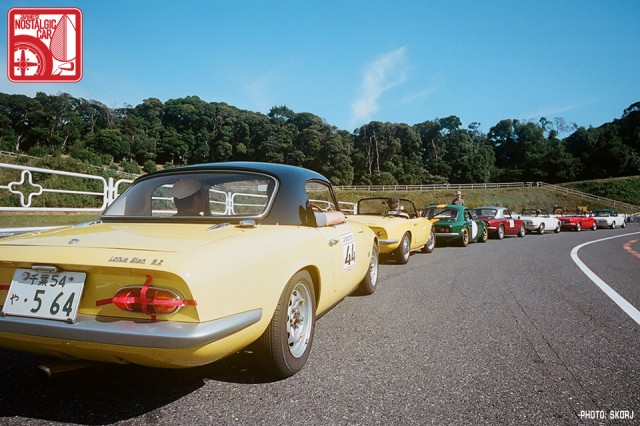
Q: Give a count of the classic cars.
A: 7